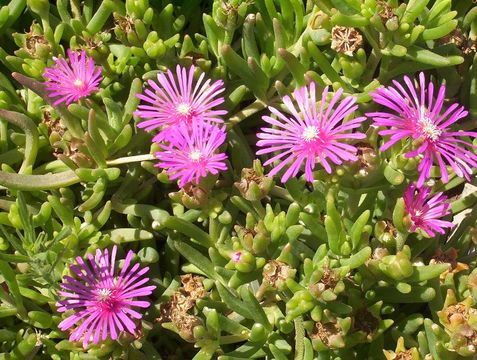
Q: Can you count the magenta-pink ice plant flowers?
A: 7